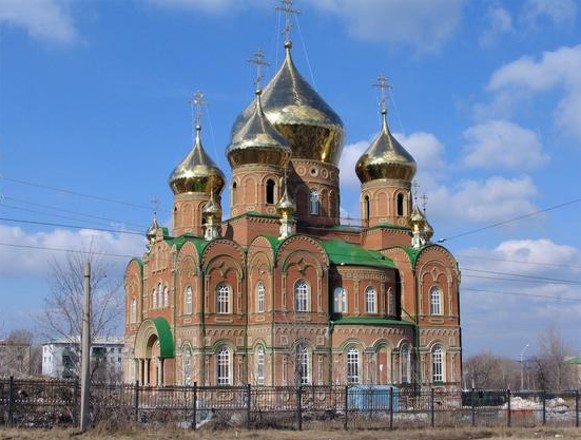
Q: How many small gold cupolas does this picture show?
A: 5